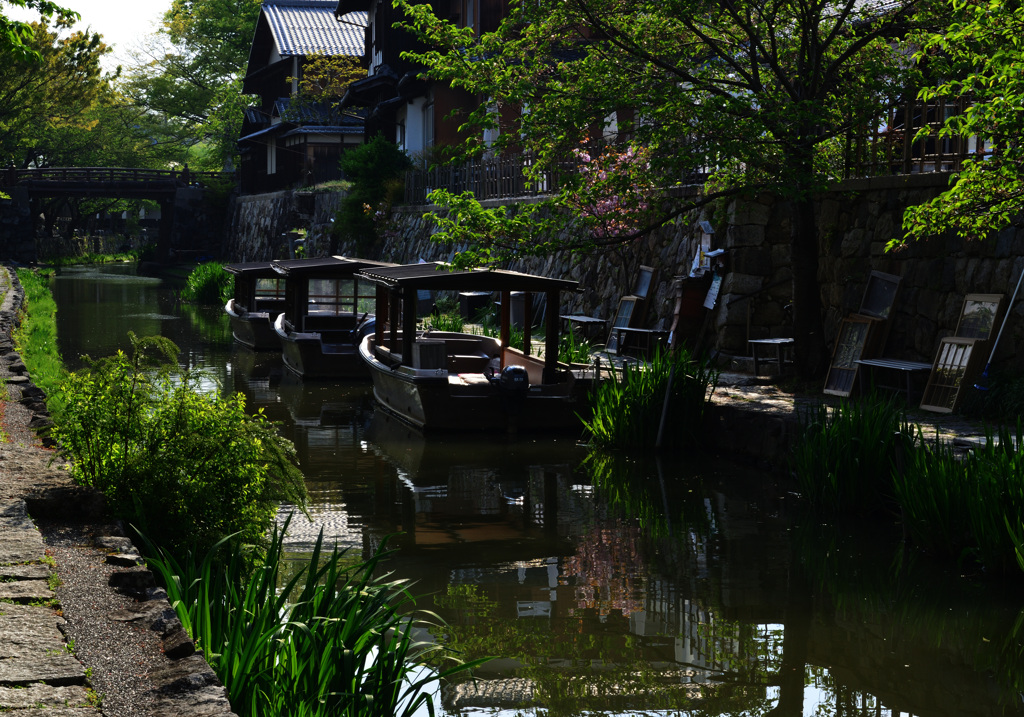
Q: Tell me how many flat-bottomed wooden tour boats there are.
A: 3